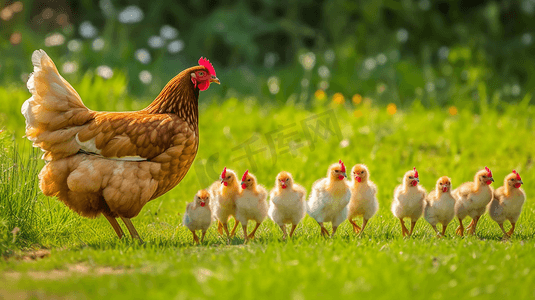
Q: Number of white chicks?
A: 10